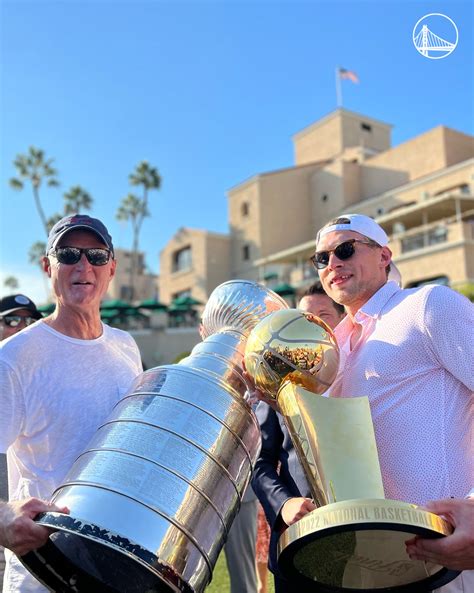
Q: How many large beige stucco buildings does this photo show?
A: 1